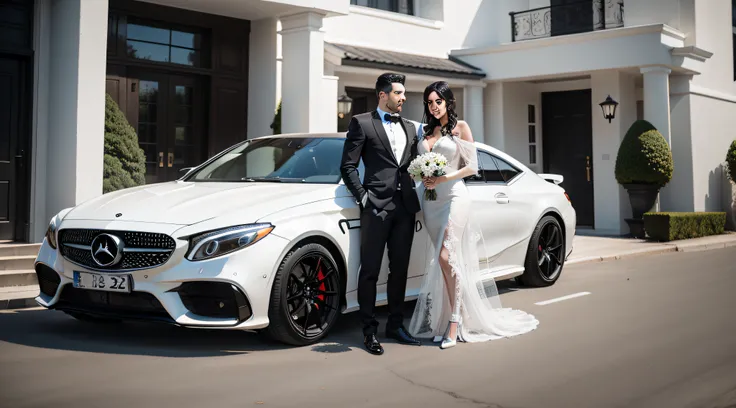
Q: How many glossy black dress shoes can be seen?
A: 2